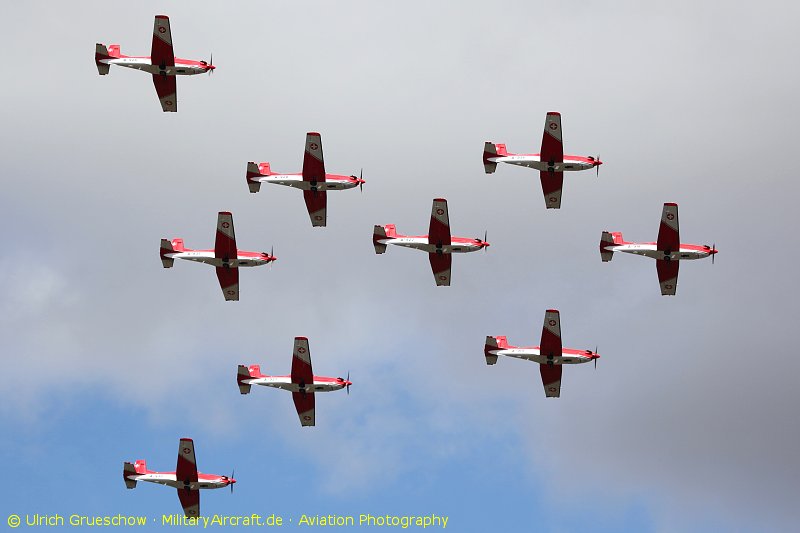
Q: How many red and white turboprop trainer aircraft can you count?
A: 9